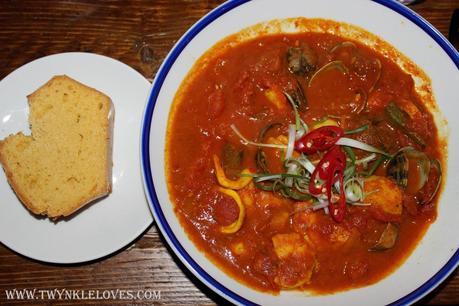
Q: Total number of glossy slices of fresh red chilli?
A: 3